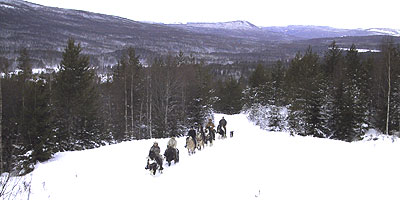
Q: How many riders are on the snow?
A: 6